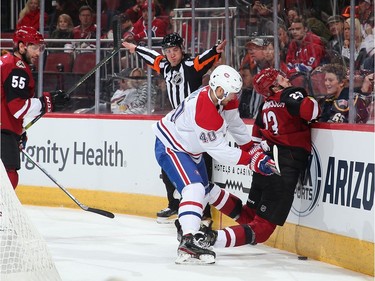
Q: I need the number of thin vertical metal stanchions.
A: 7